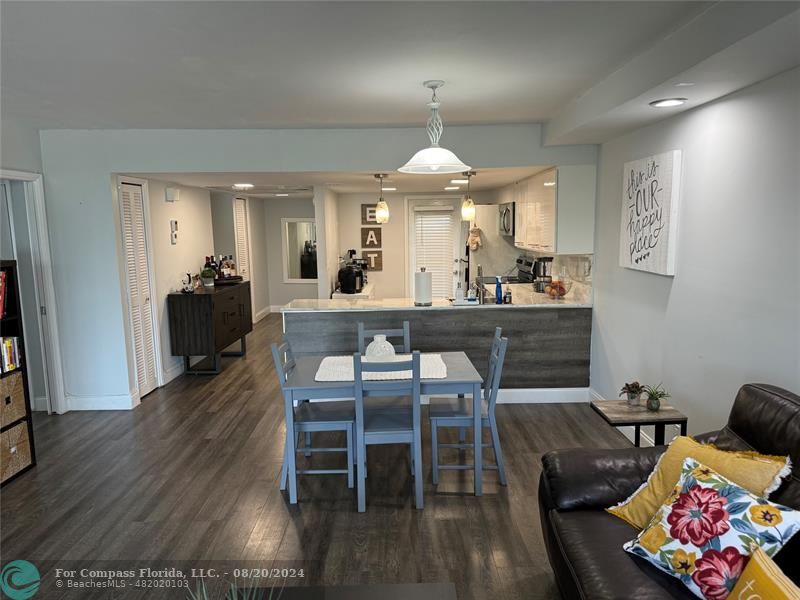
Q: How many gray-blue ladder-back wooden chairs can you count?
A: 4